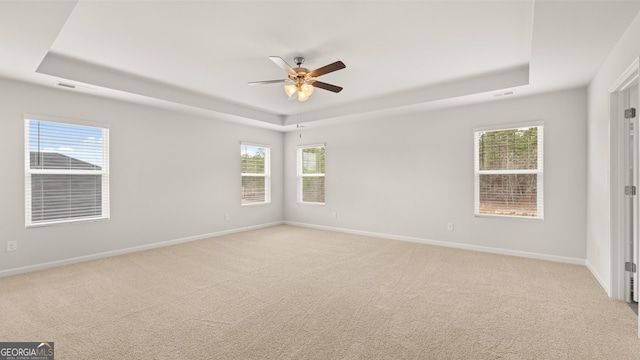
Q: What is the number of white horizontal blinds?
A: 4